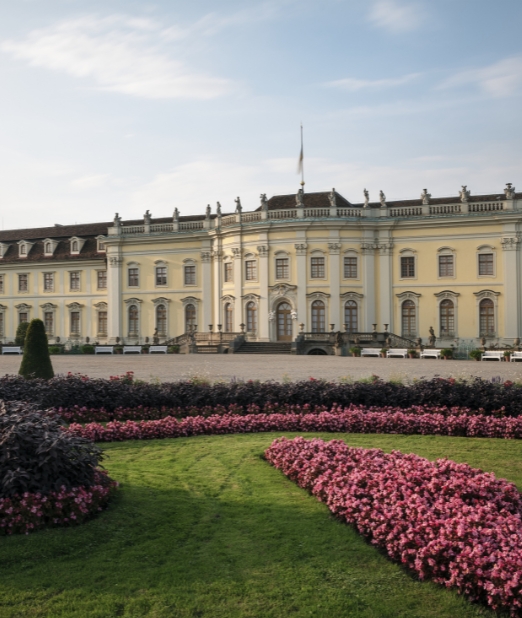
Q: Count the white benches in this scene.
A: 9